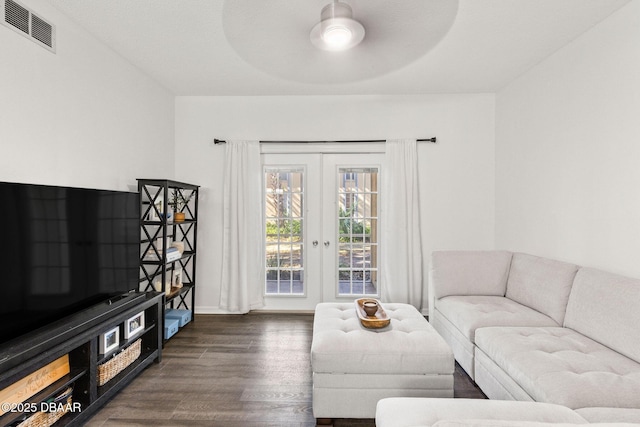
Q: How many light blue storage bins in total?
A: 2